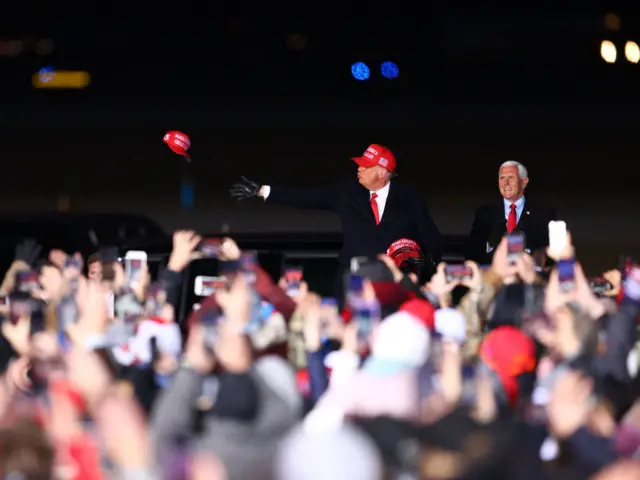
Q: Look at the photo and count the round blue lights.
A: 2